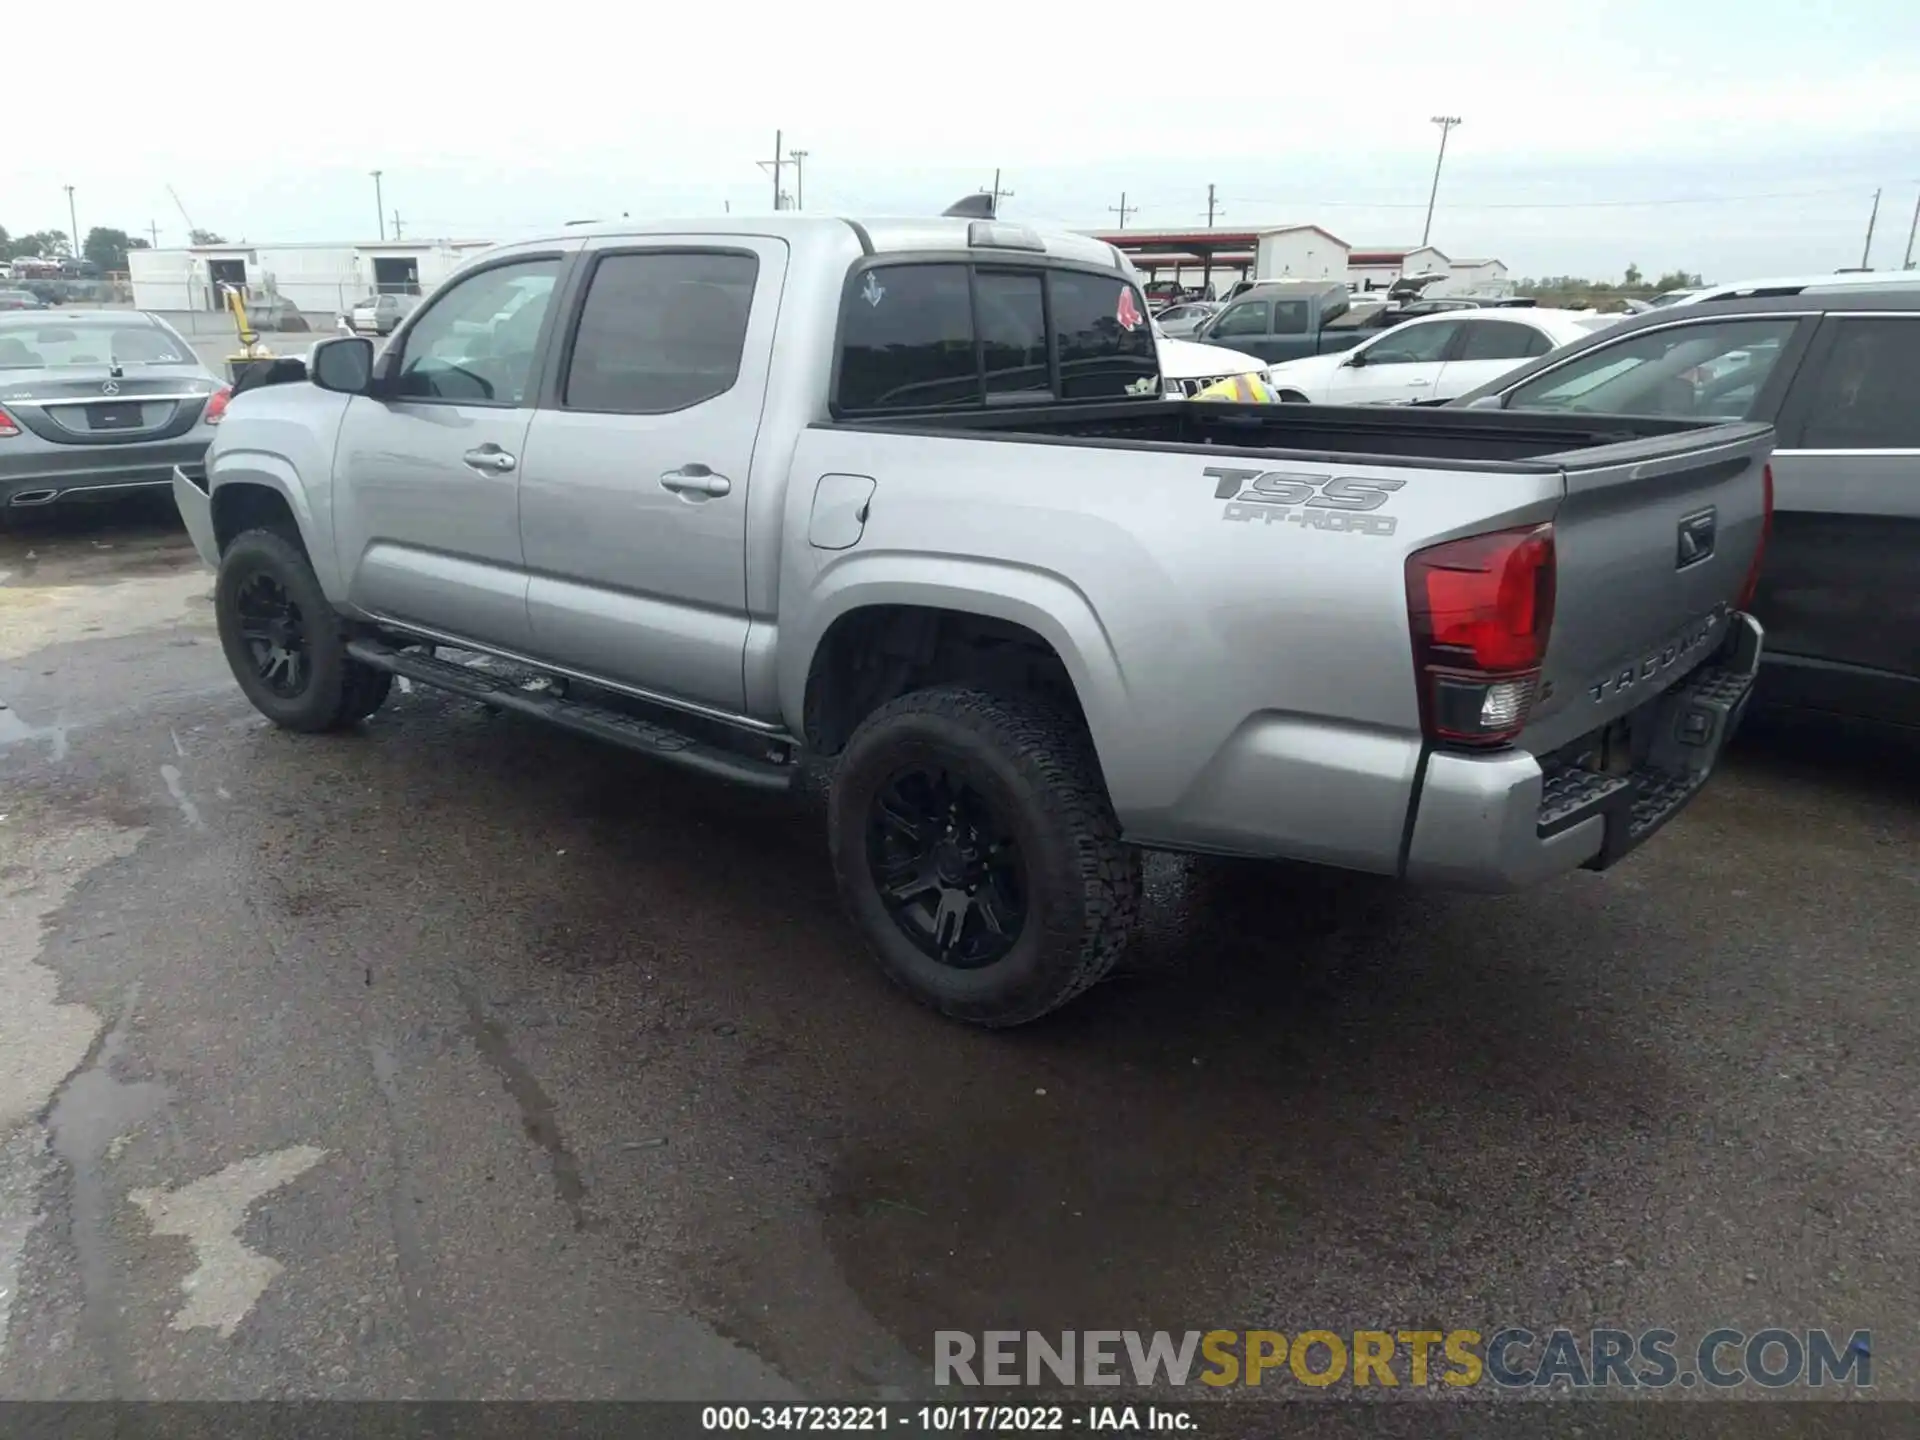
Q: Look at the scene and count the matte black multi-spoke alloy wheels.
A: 2